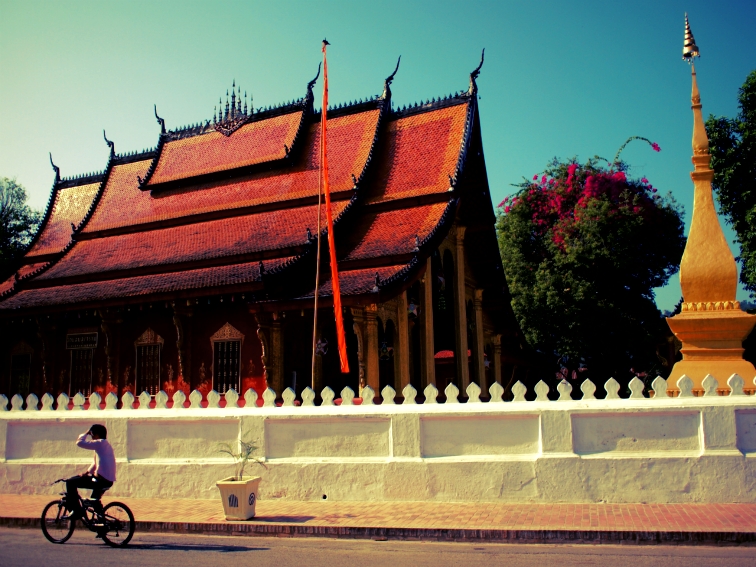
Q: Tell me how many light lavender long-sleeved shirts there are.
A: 1